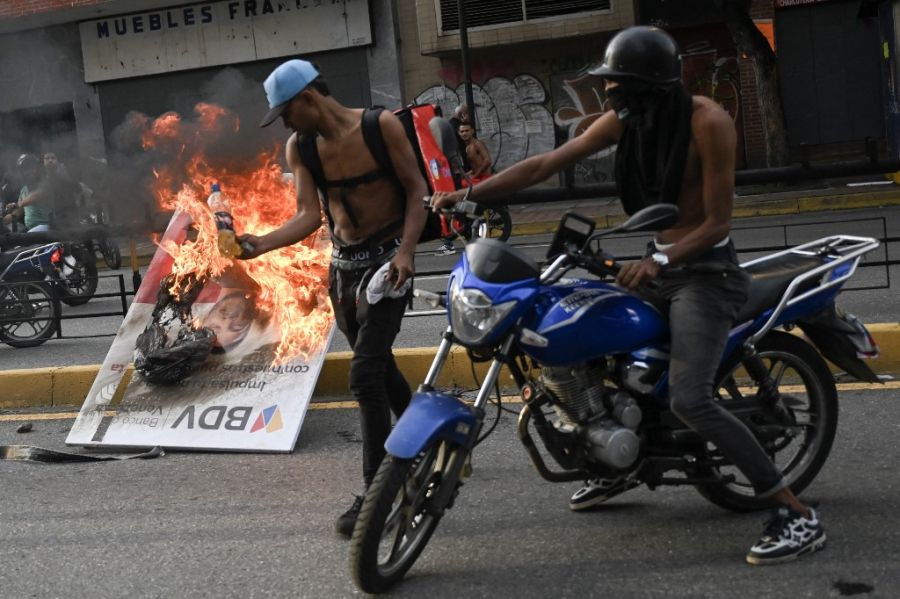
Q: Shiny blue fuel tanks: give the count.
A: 1